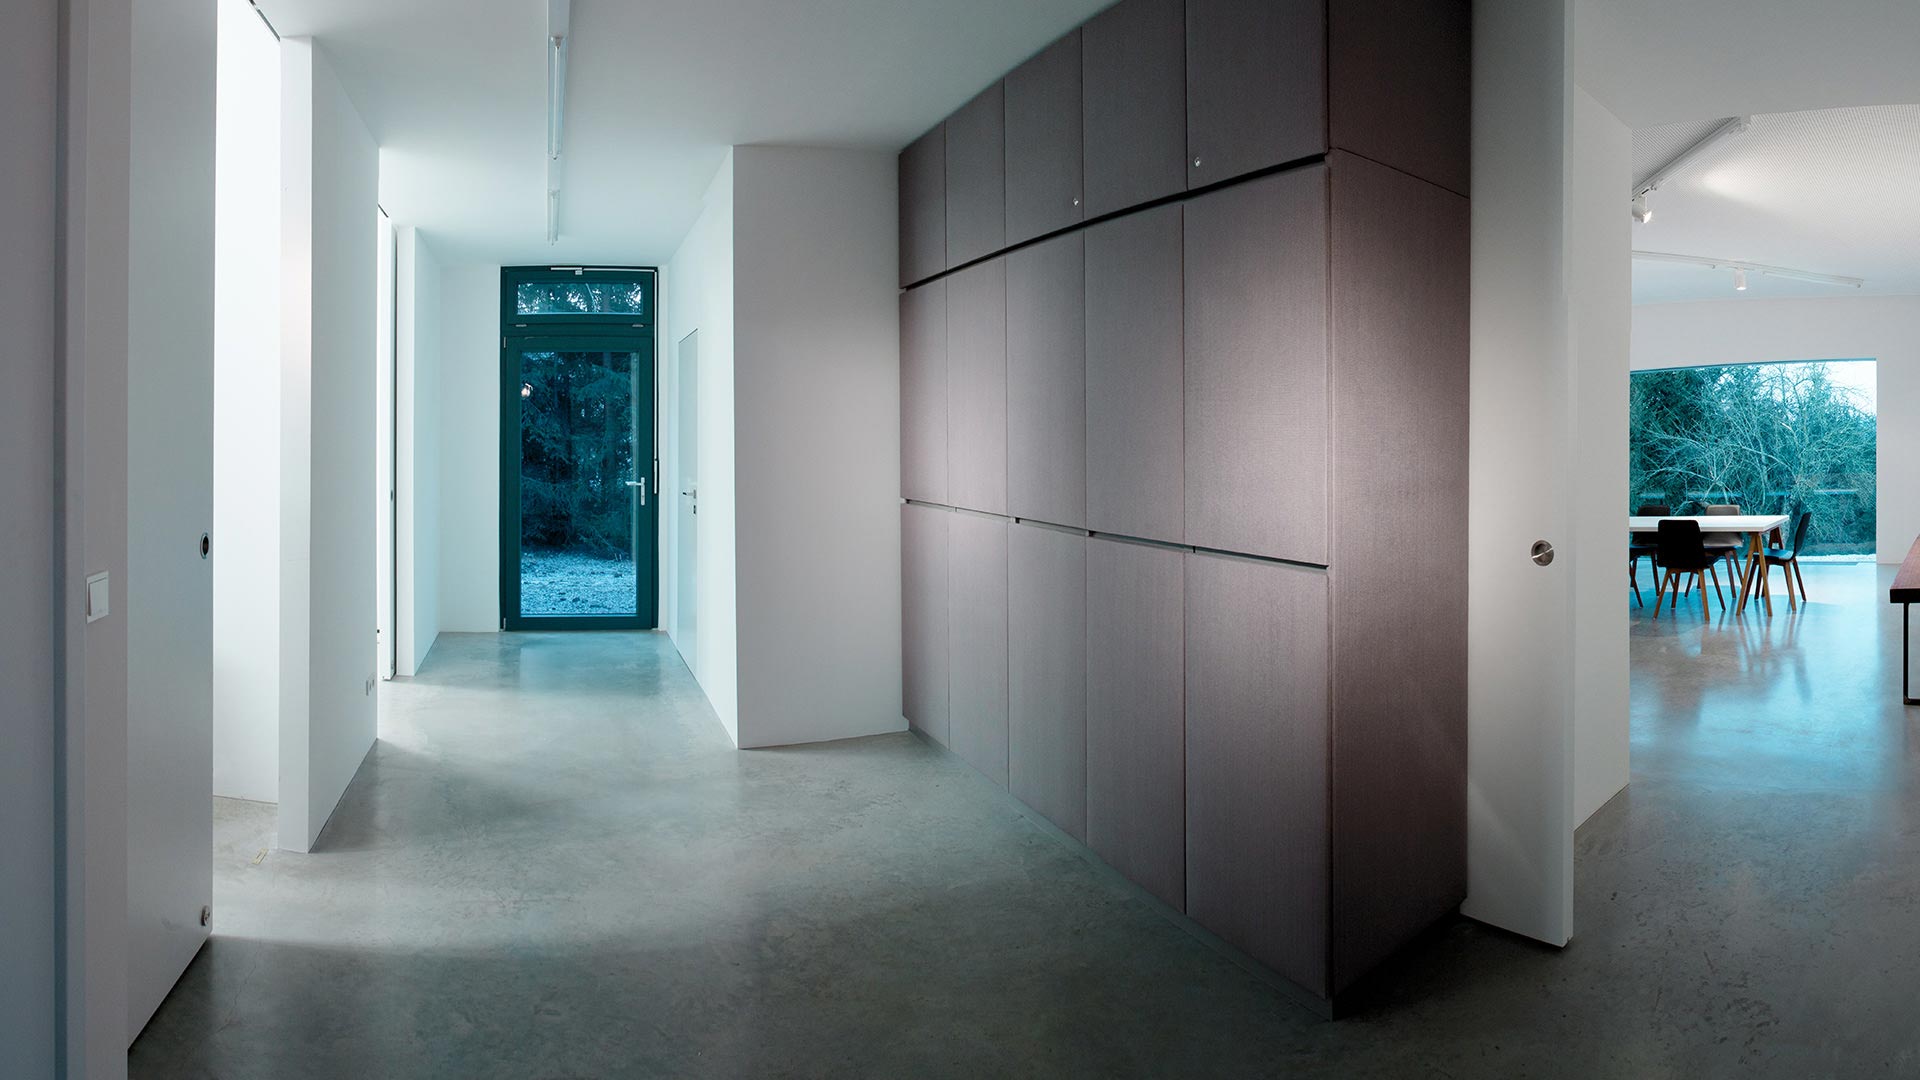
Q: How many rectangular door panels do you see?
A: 15